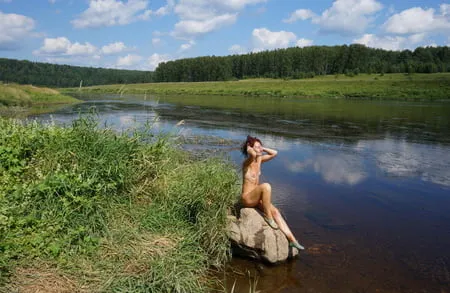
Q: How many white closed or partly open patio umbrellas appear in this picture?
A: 0